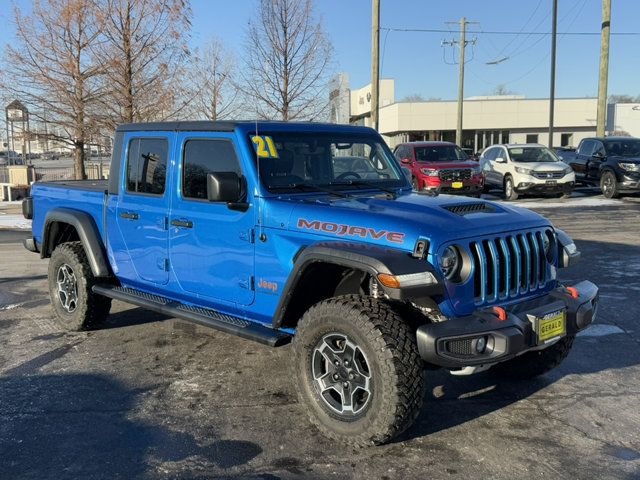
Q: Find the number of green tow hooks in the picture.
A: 0